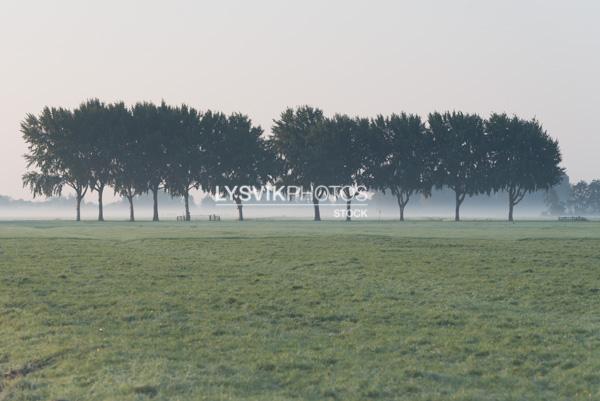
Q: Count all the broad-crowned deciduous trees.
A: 11